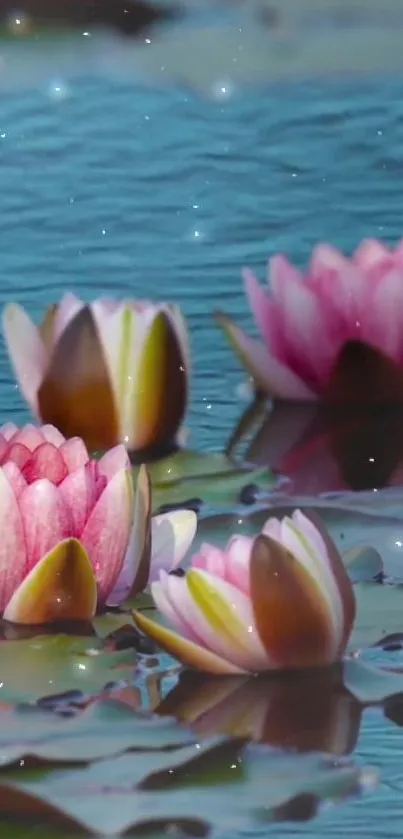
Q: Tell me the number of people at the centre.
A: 0